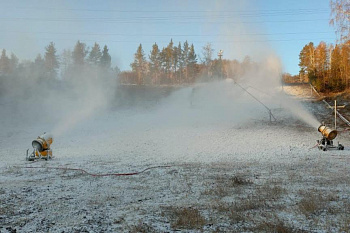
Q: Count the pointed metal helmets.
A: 0